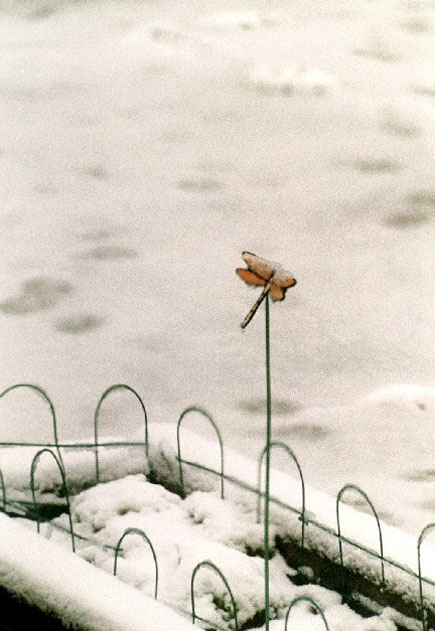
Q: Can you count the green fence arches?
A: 11